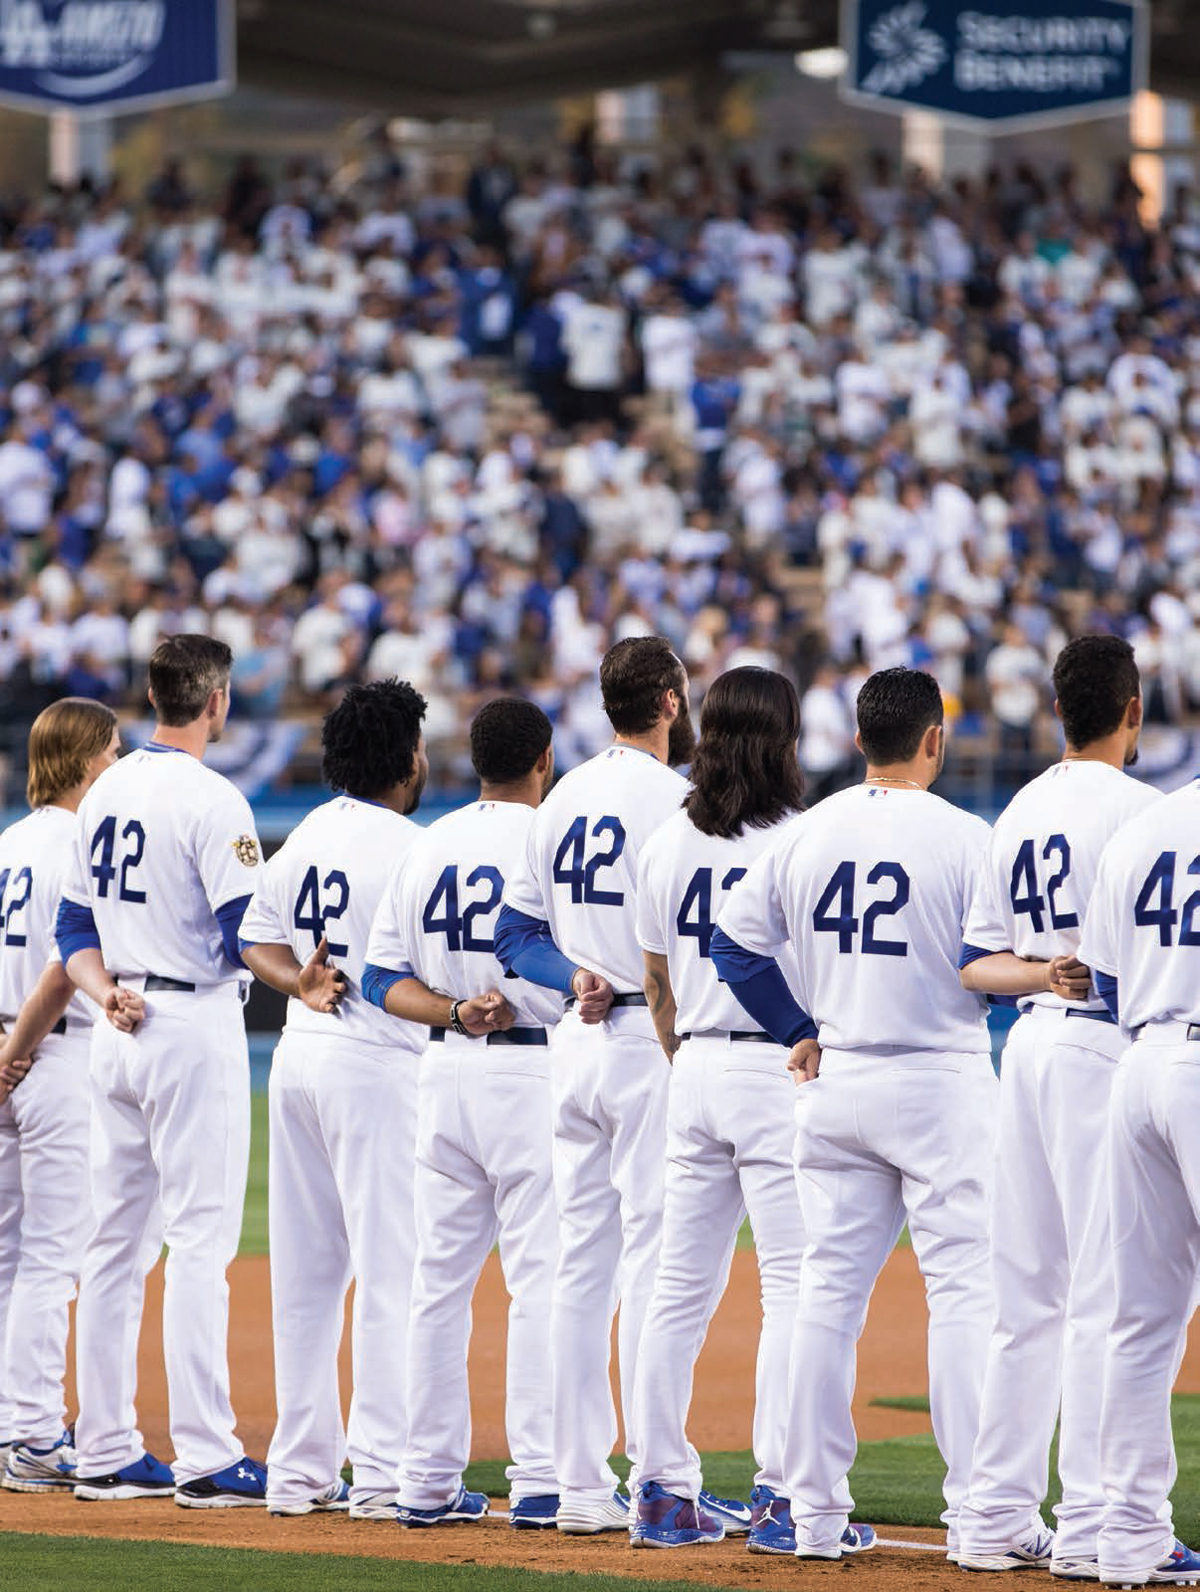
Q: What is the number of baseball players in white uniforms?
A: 9